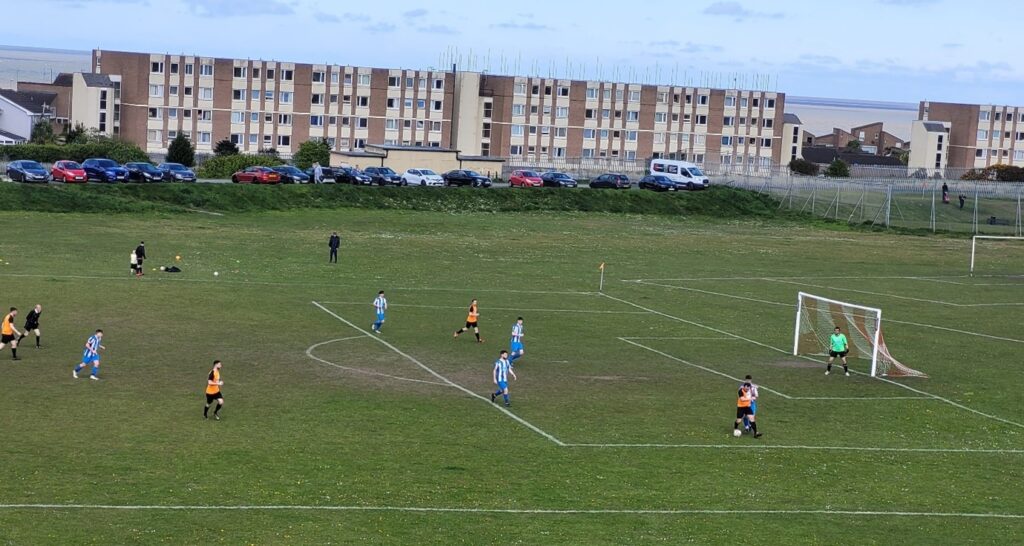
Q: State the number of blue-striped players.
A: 5